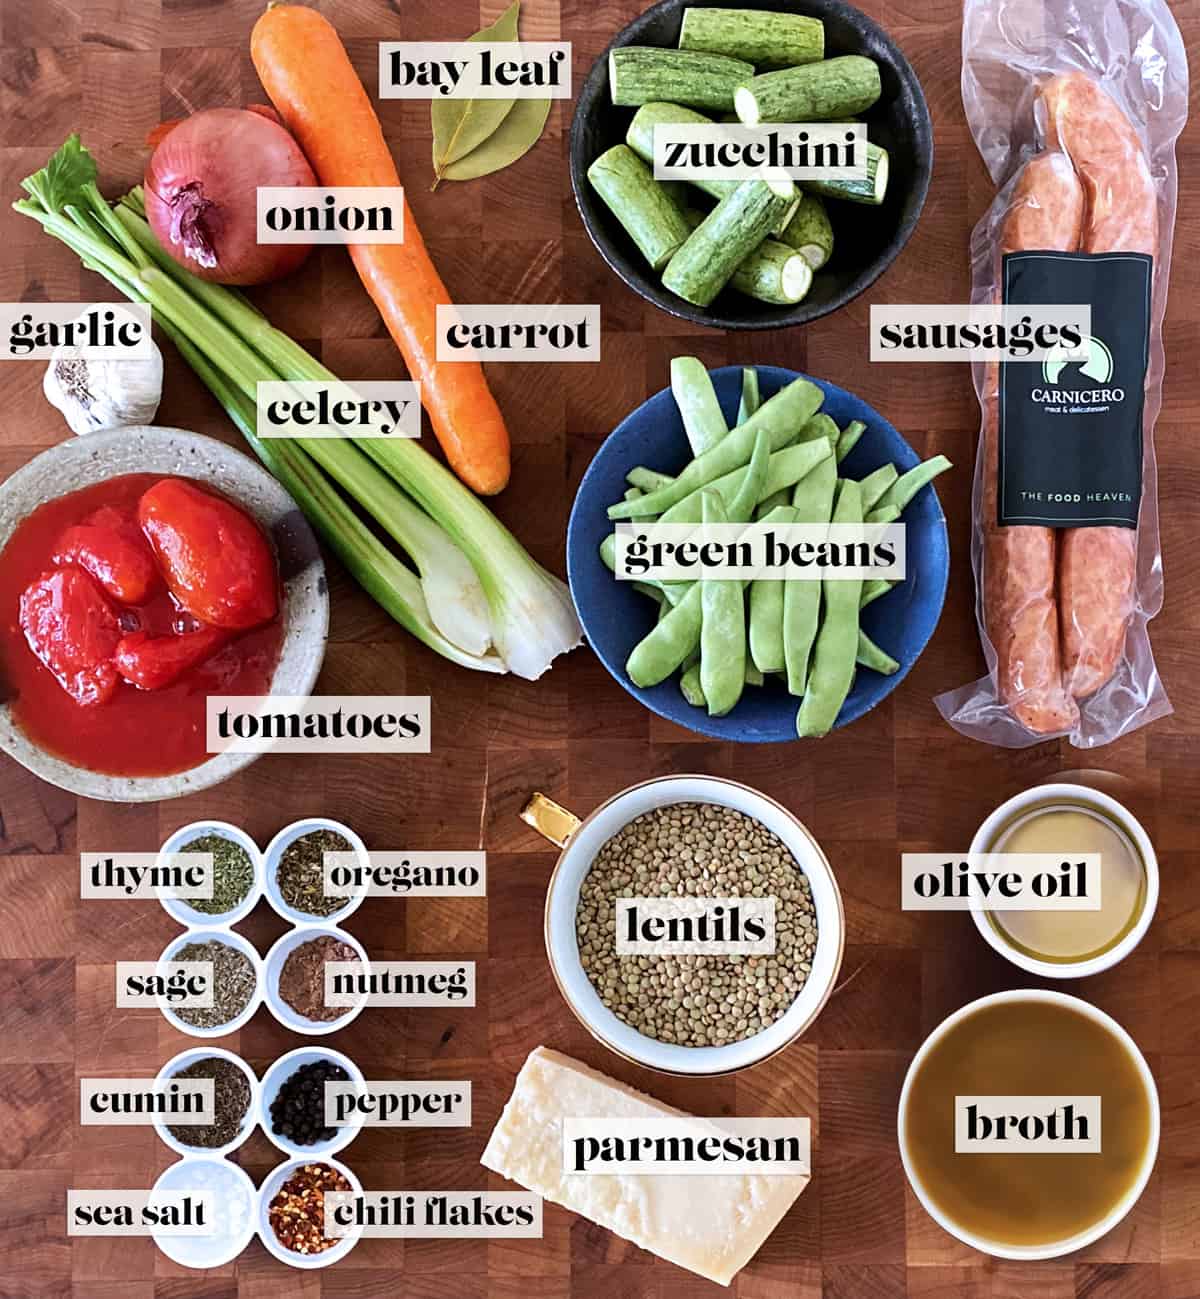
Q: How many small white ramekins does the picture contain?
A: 8